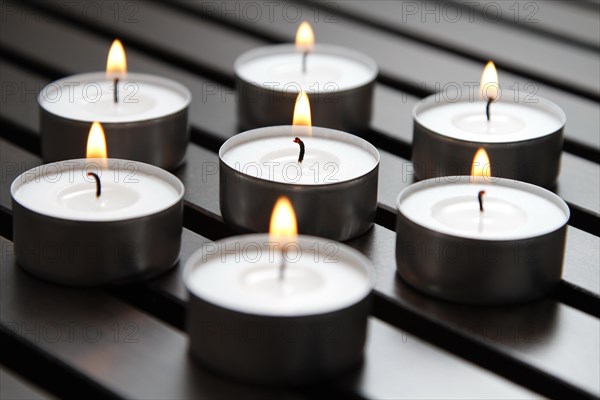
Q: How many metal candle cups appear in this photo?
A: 7